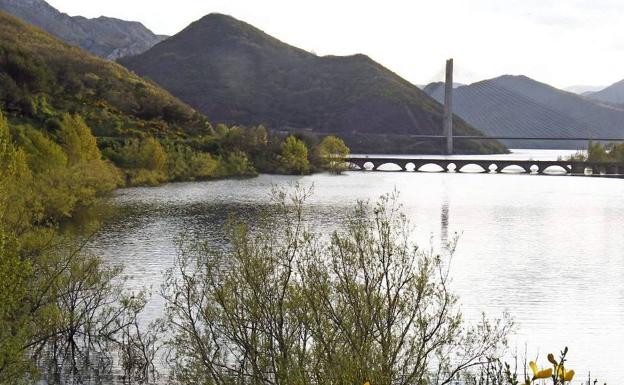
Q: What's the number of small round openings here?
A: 5